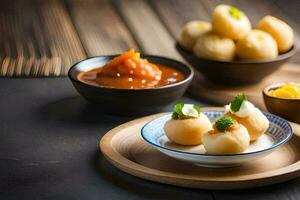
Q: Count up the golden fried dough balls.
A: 8